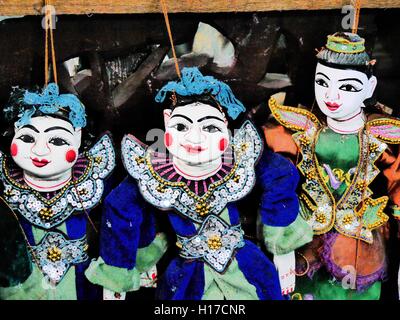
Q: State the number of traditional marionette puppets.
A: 3